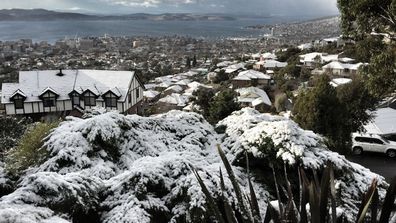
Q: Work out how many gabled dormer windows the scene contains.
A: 5